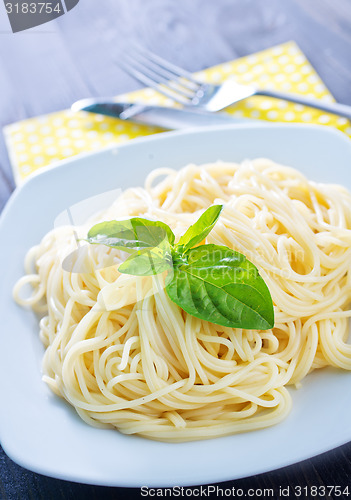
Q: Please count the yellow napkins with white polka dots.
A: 1